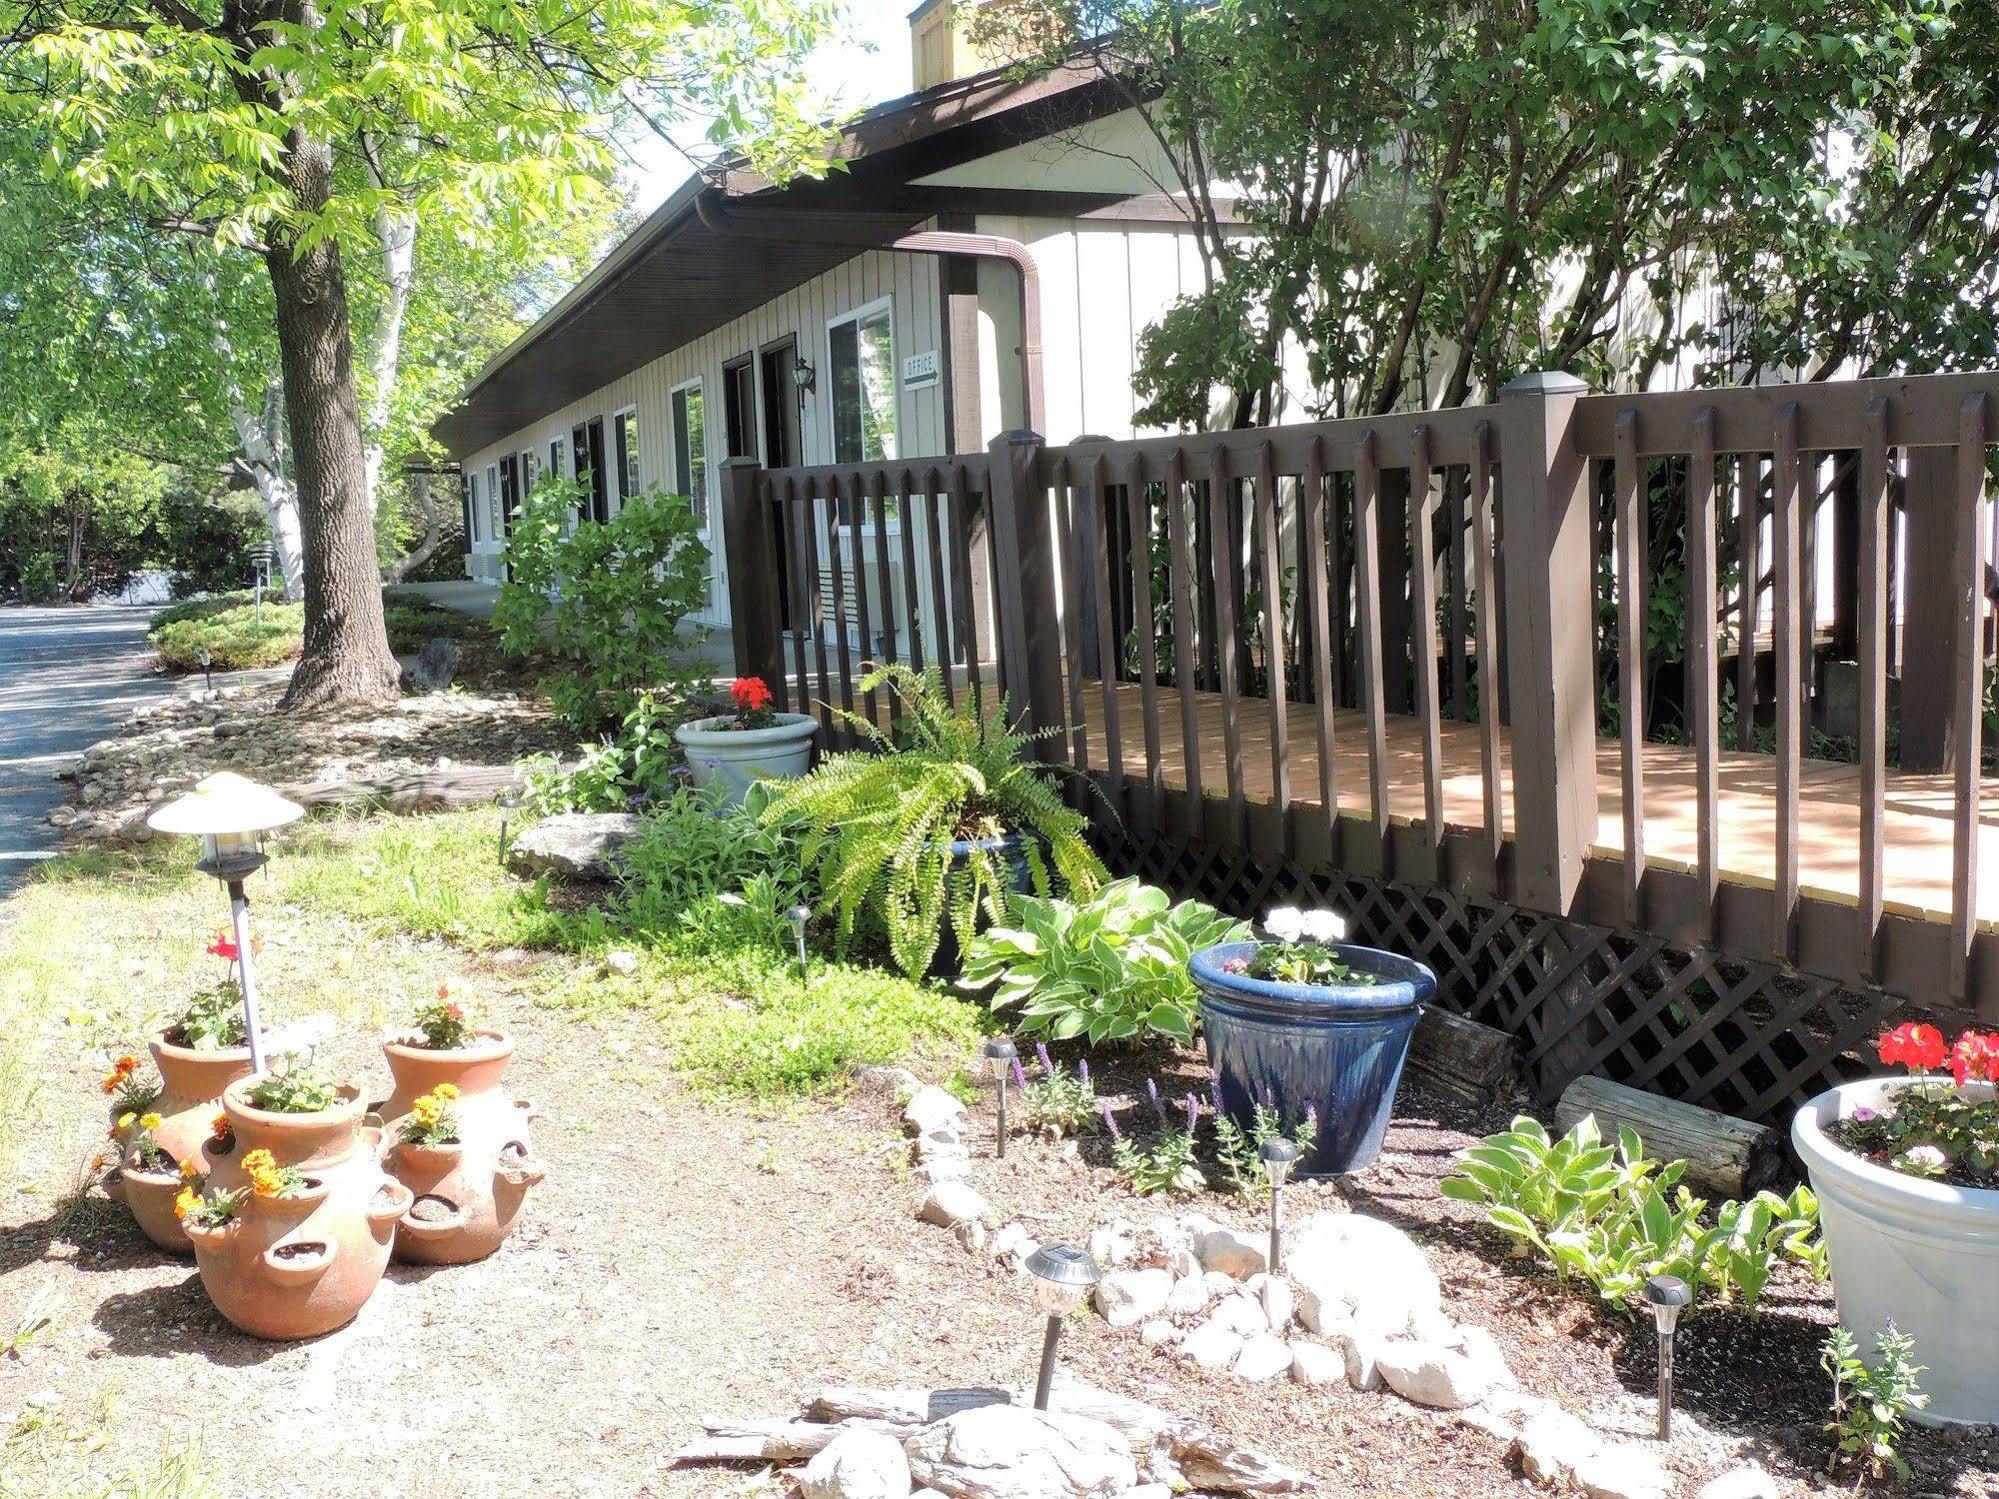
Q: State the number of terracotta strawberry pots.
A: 3